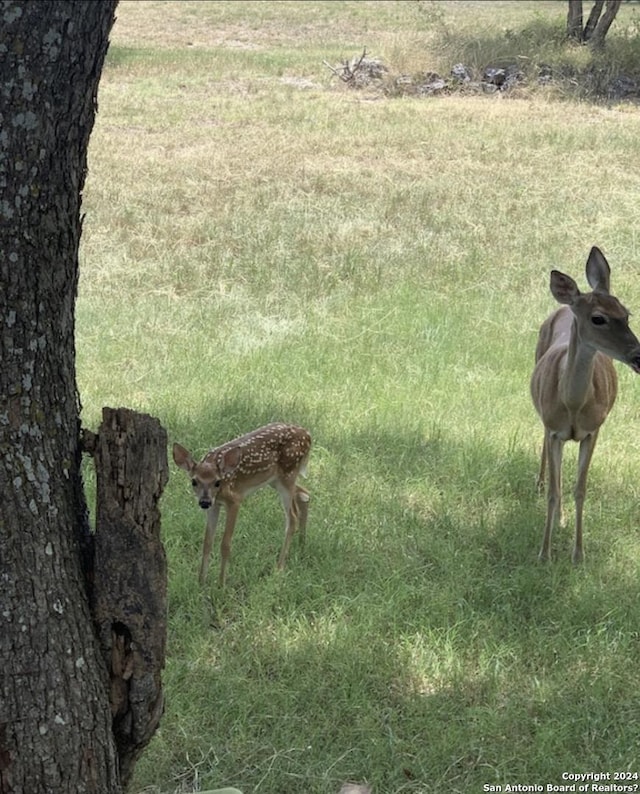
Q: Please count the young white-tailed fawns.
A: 1